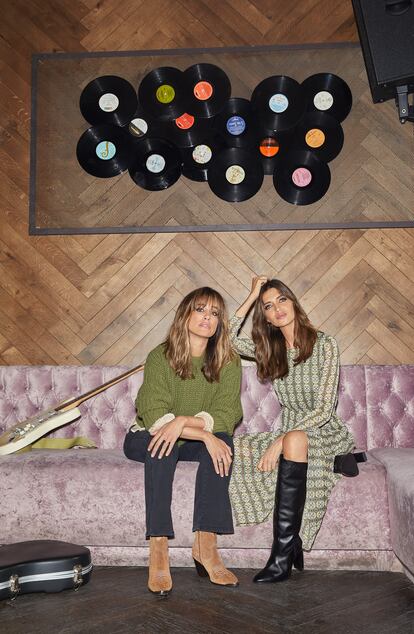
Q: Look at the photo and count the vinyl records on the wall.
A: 15